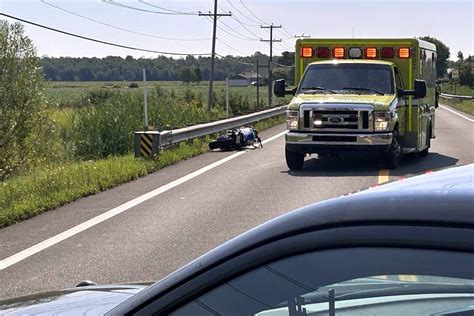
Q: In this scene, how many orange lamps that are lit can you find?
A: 4